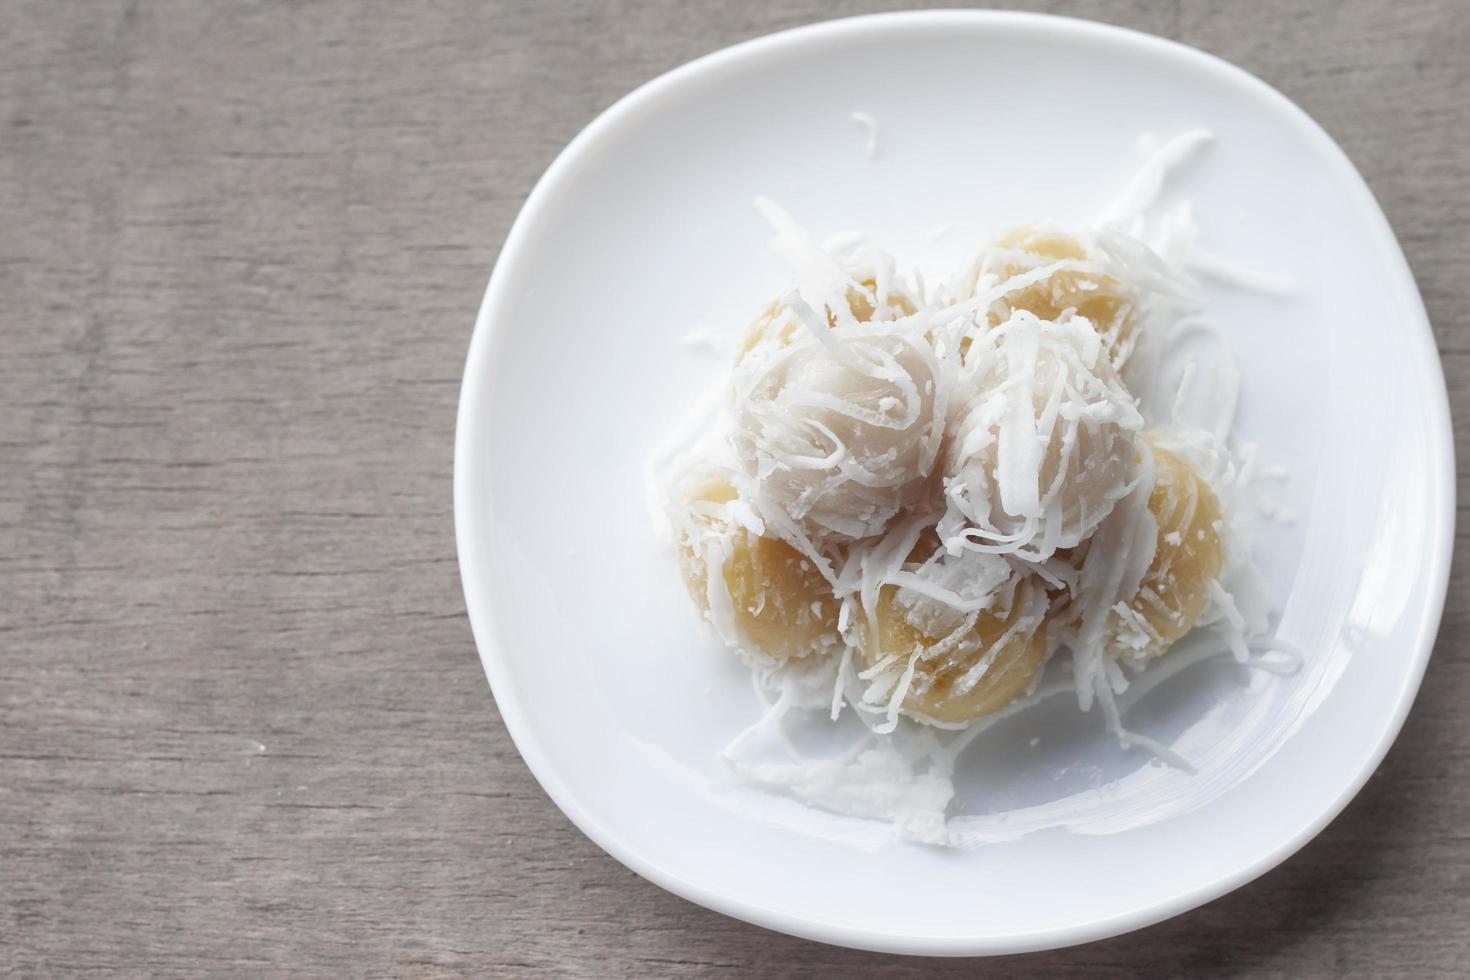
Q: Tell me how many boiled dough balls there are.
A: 7